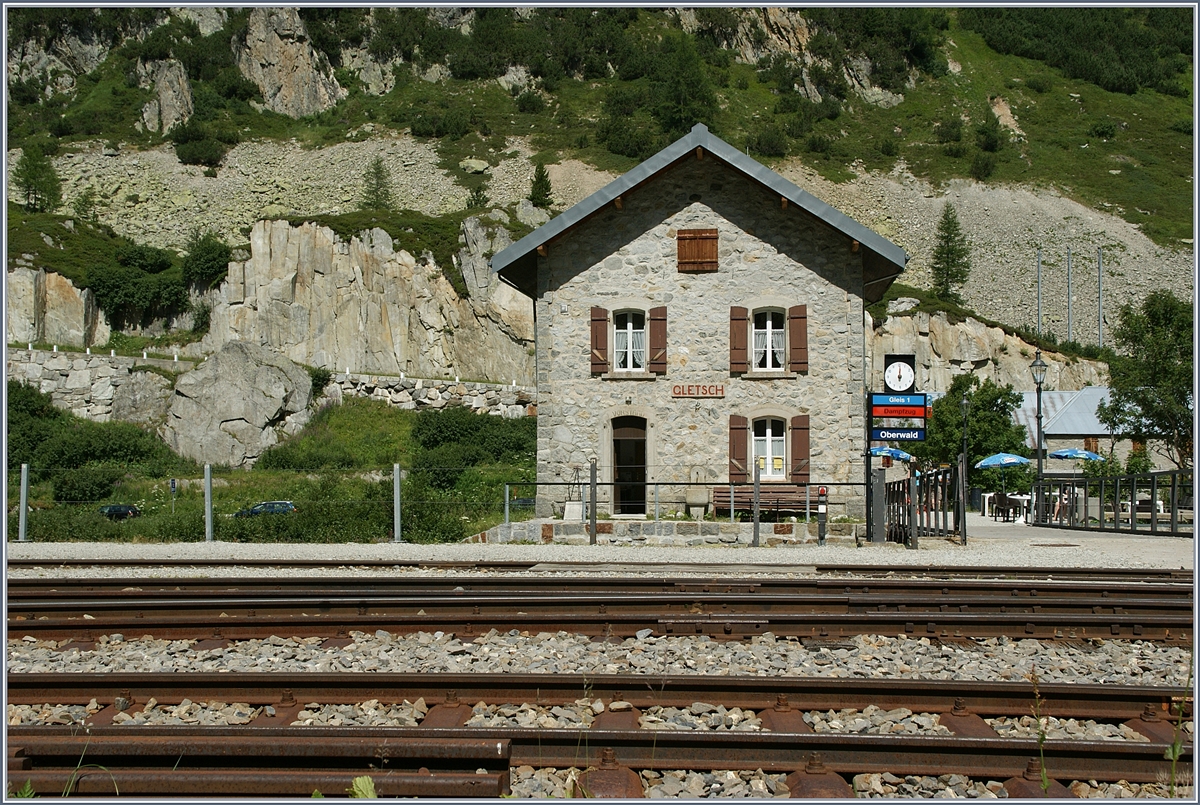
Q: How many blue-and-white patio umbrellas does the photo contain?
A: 3